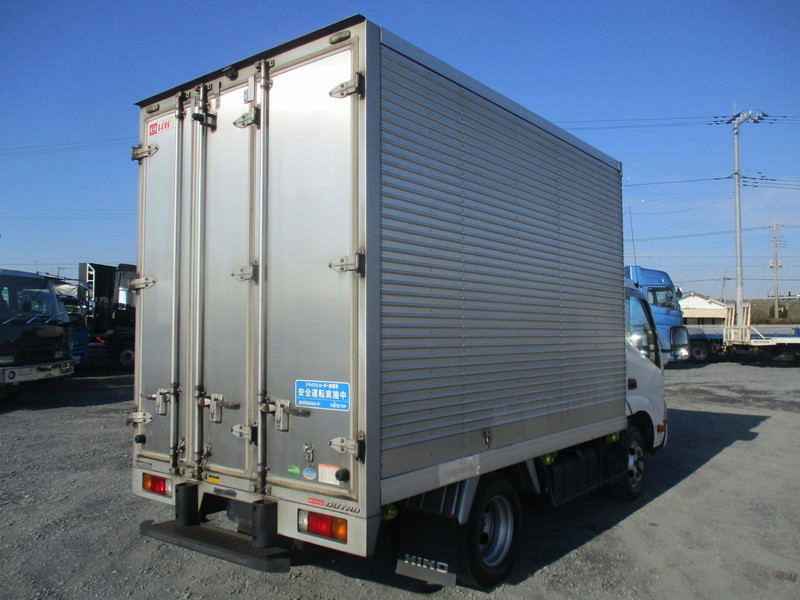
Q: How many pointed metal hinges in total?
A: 9